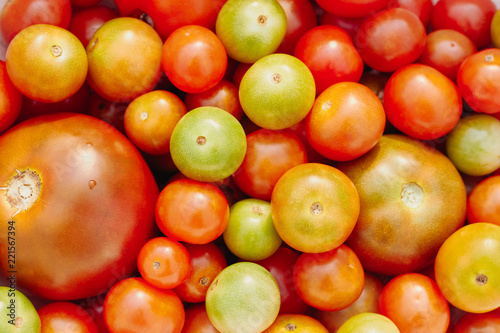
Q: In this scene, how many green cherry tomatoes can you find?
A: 8